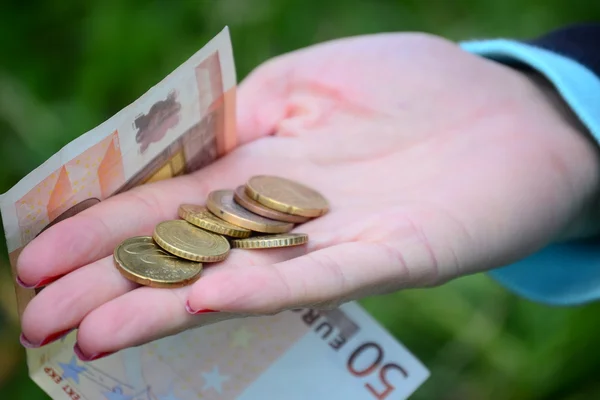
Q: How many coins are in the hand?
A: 7